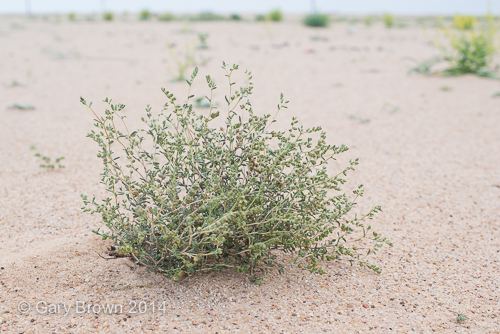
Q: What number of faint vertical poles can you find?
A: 3